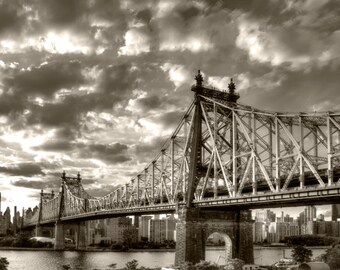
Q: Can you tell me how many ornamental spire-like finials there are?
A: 6